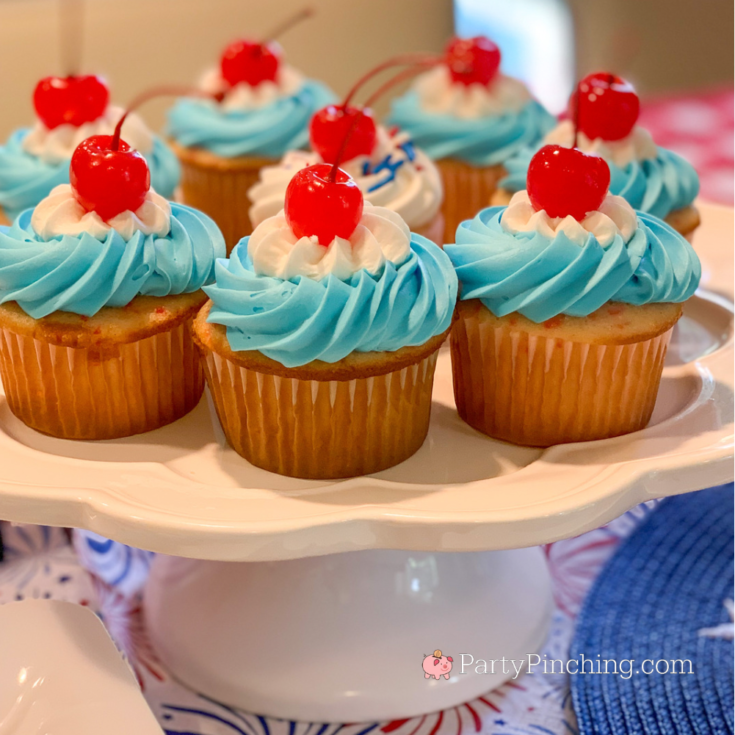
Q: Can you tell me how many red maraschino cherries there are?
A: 8